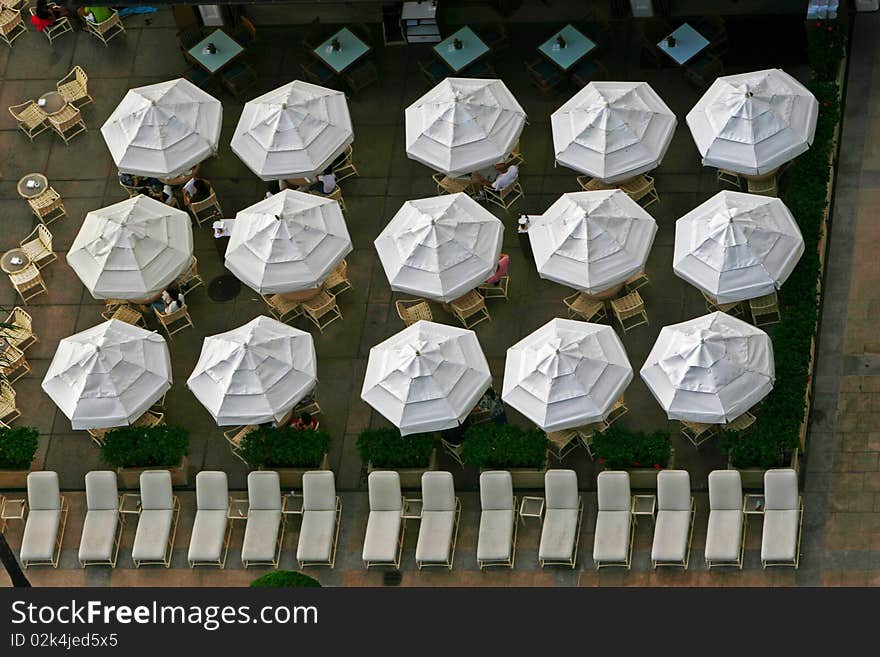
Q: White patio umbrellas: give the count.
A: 15